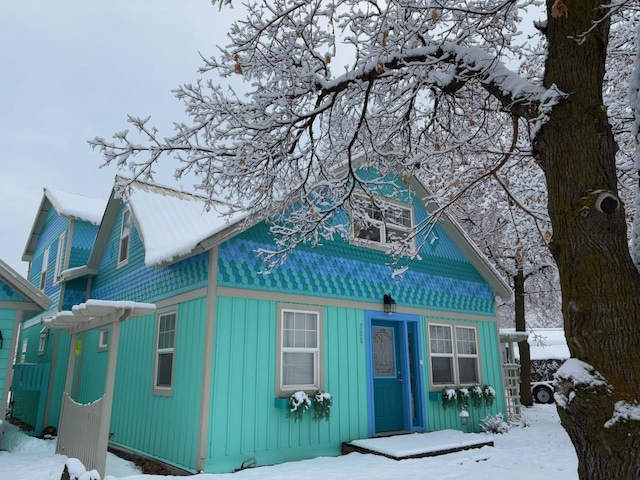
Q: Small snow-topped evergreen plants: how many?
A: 6